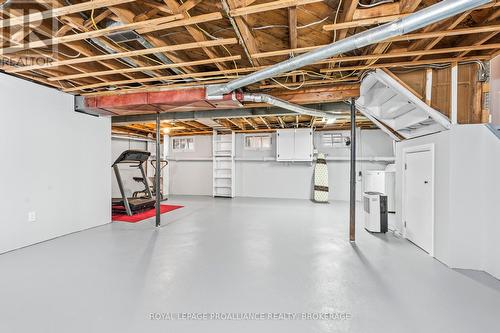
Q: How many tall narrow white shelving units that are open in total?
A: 1